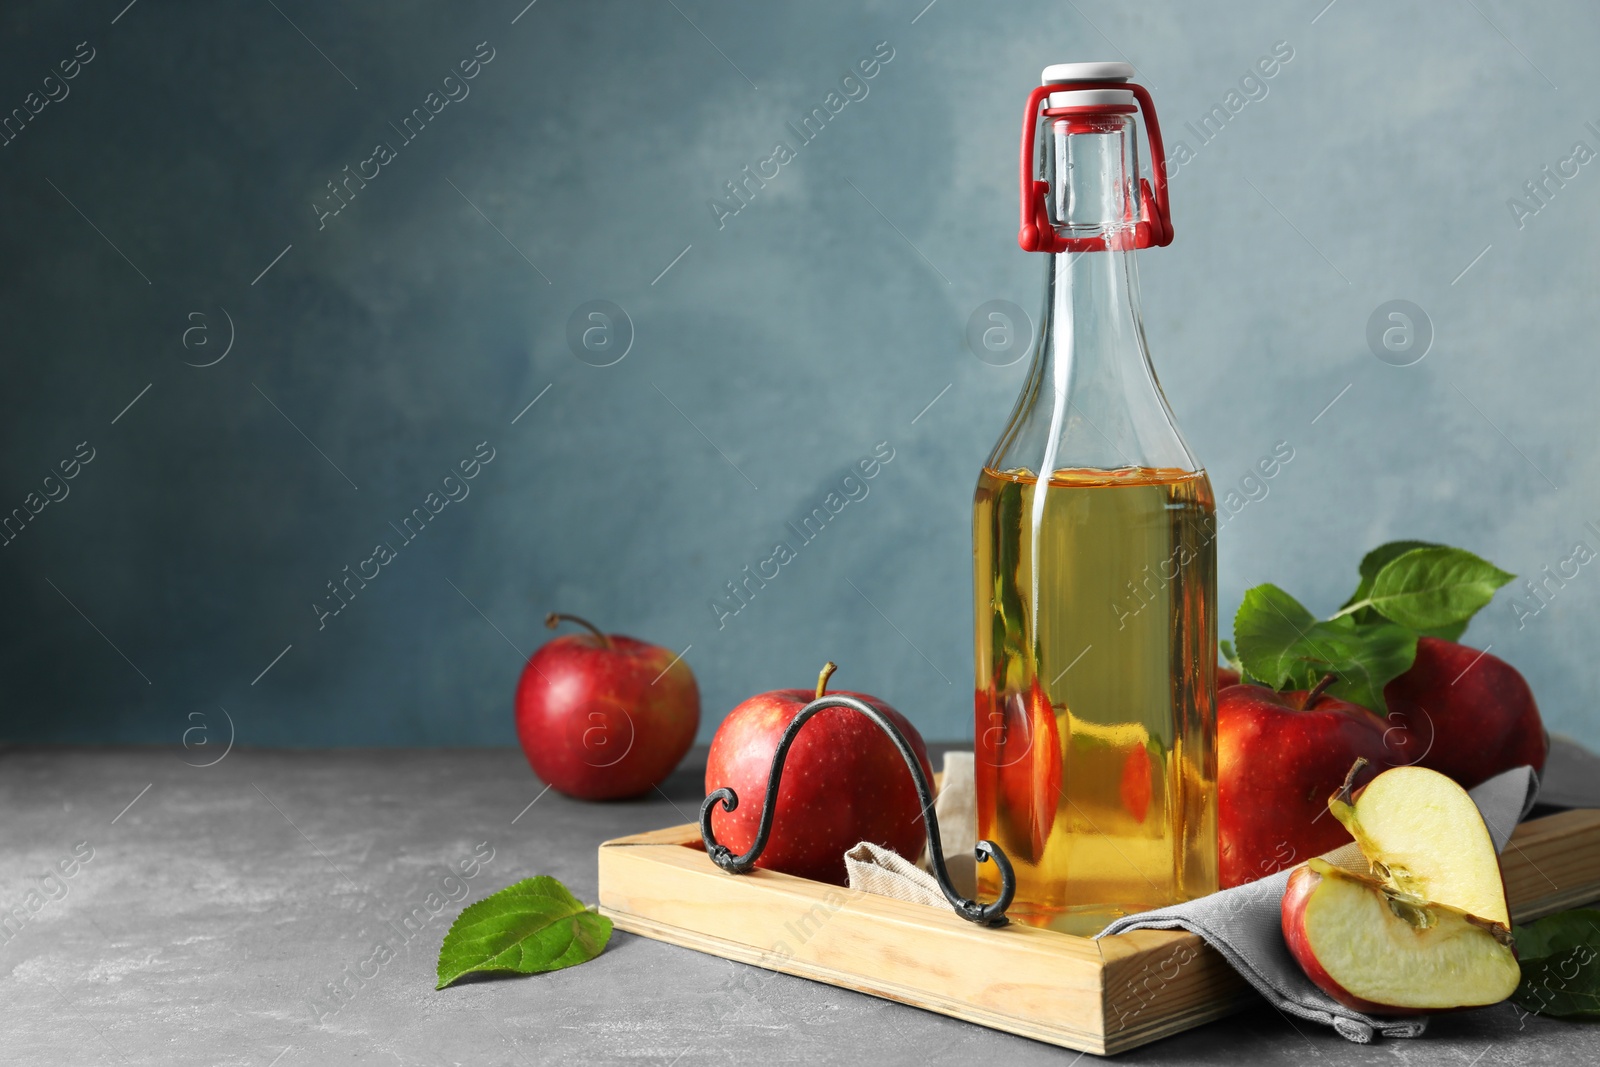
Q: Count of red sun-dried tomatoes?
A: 0